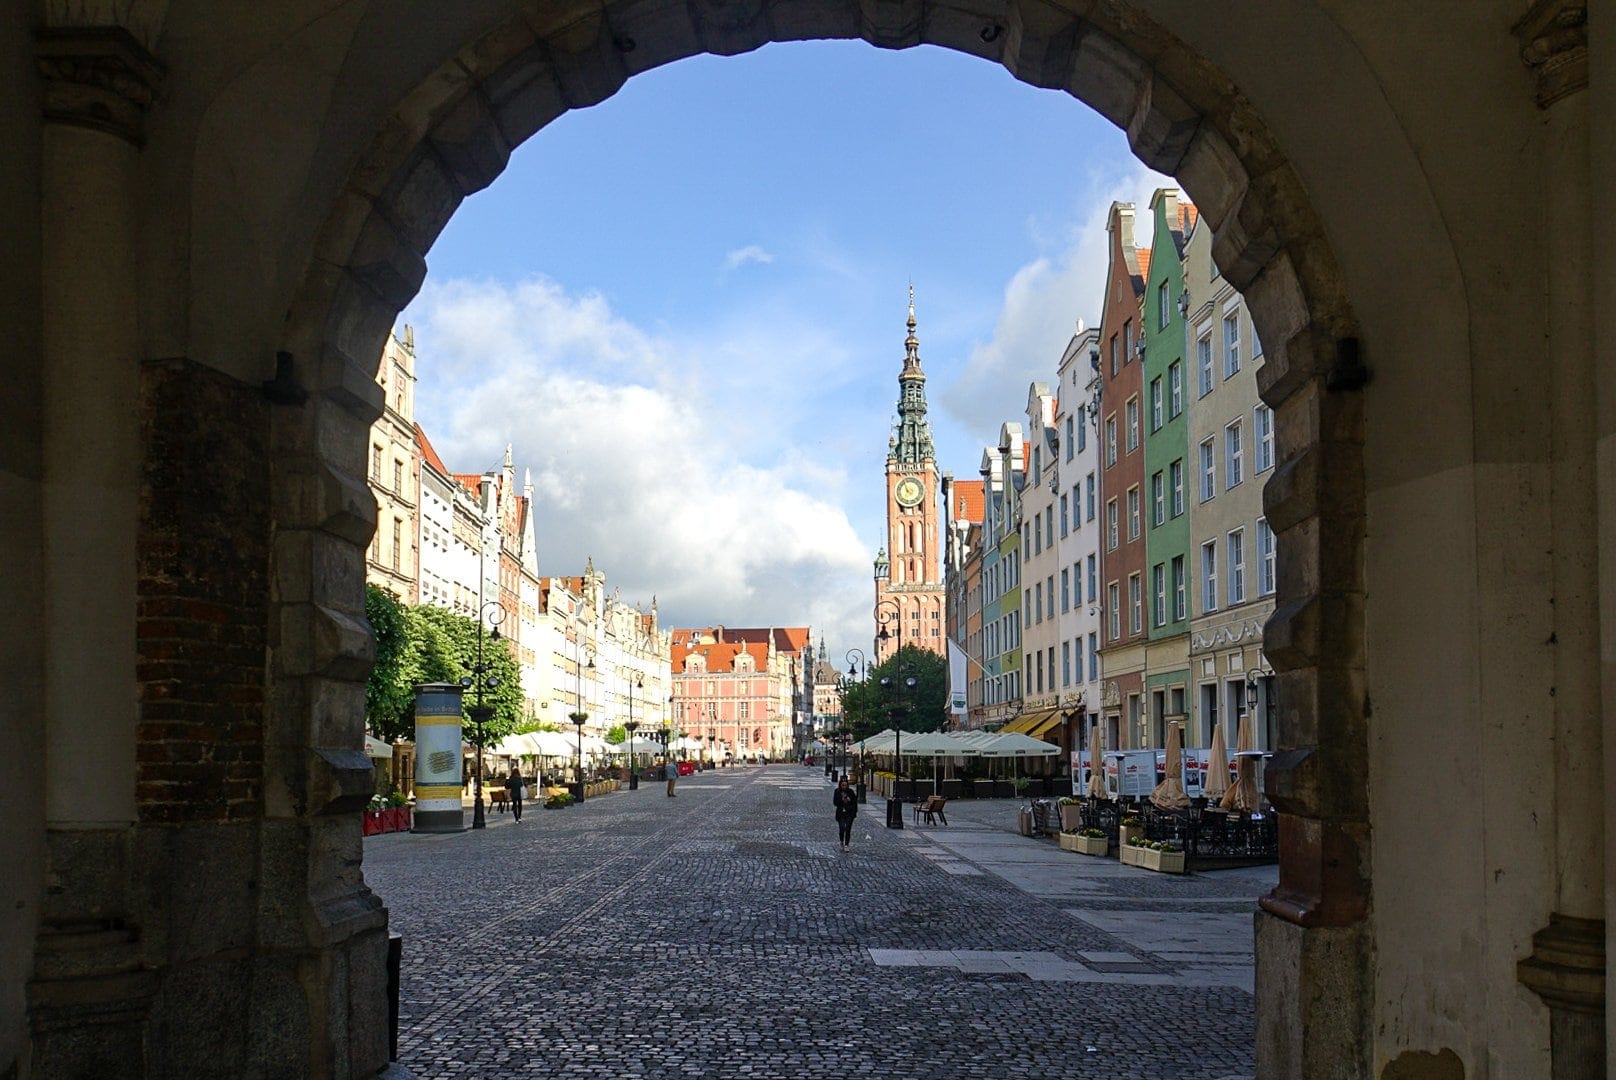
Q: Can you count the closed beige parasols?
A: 4